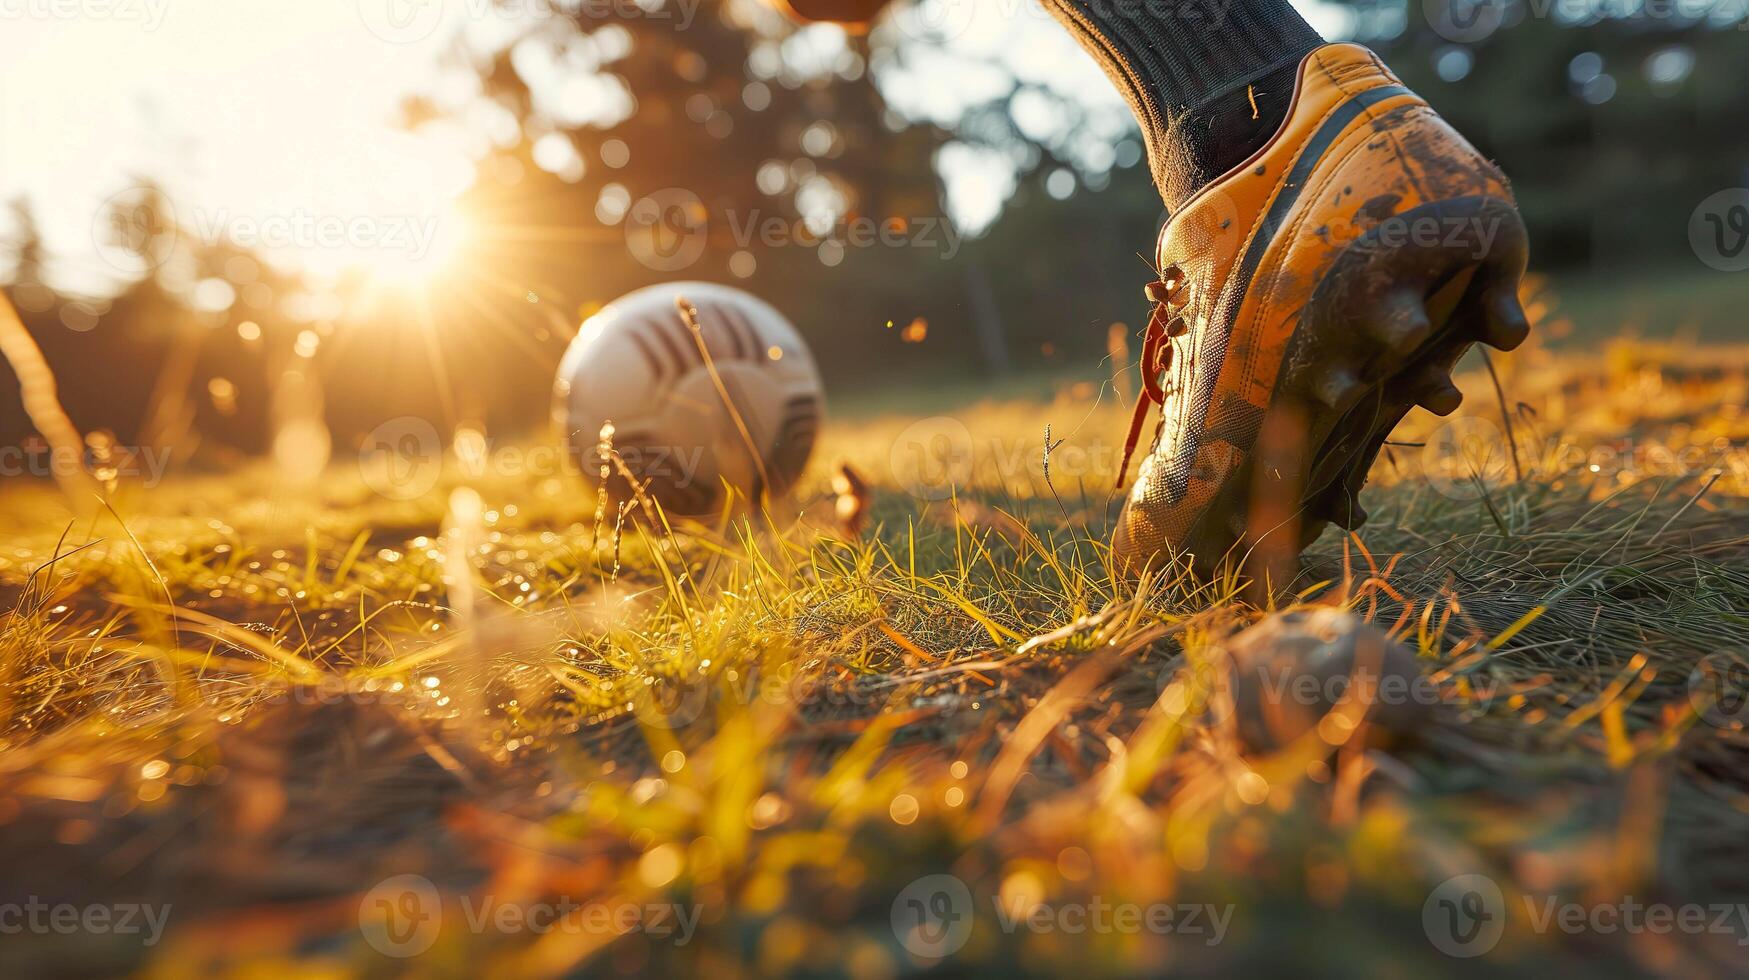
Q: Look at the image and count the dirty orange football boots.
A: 1